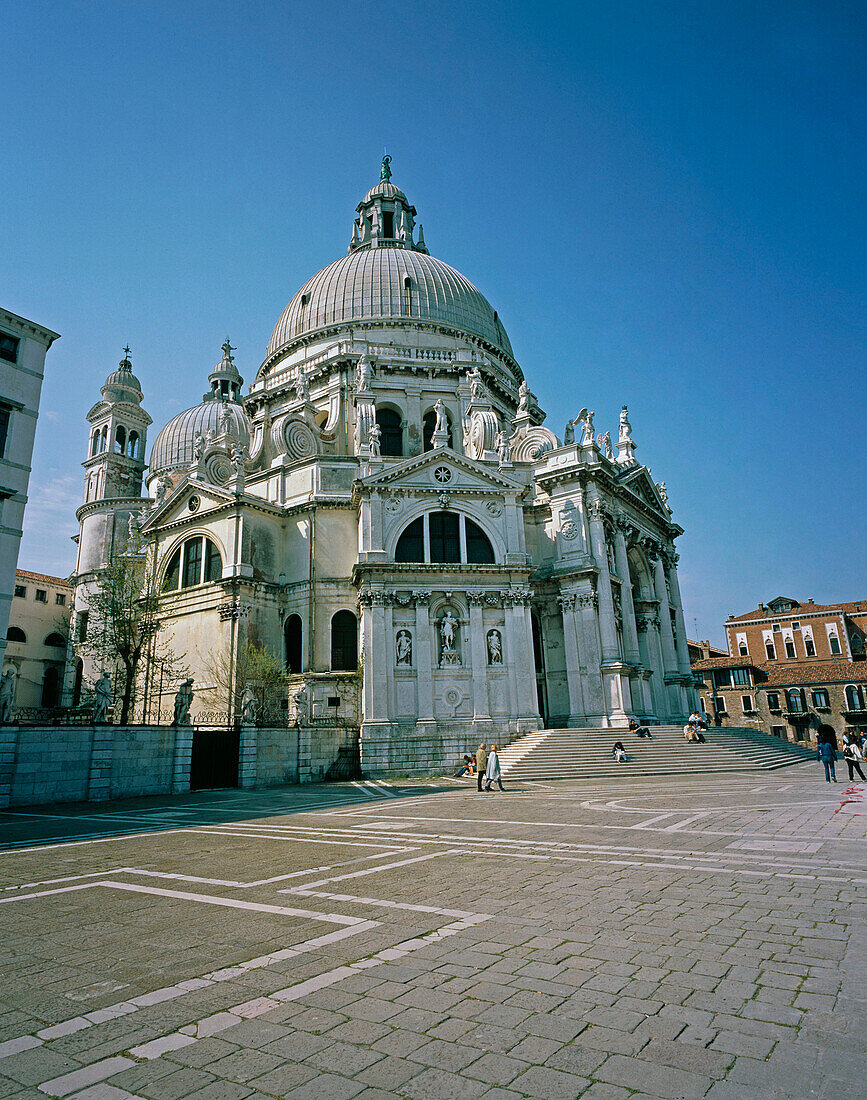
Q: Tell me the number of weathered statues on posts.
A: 5